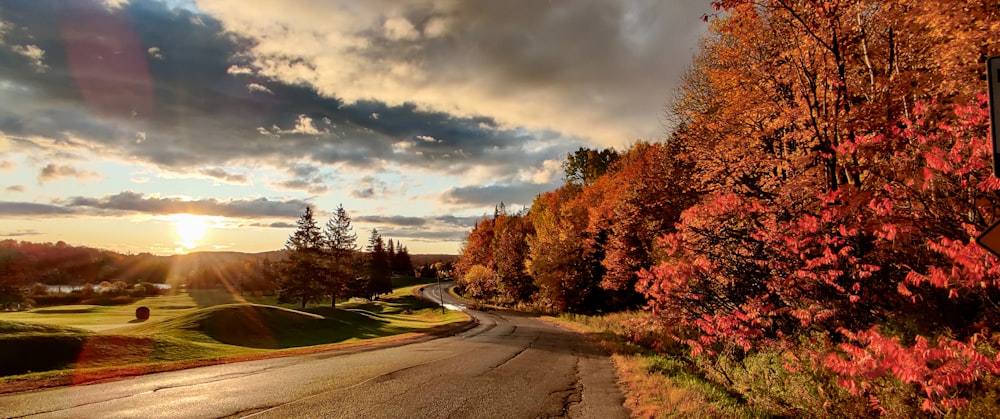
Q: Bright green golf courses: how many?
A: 1